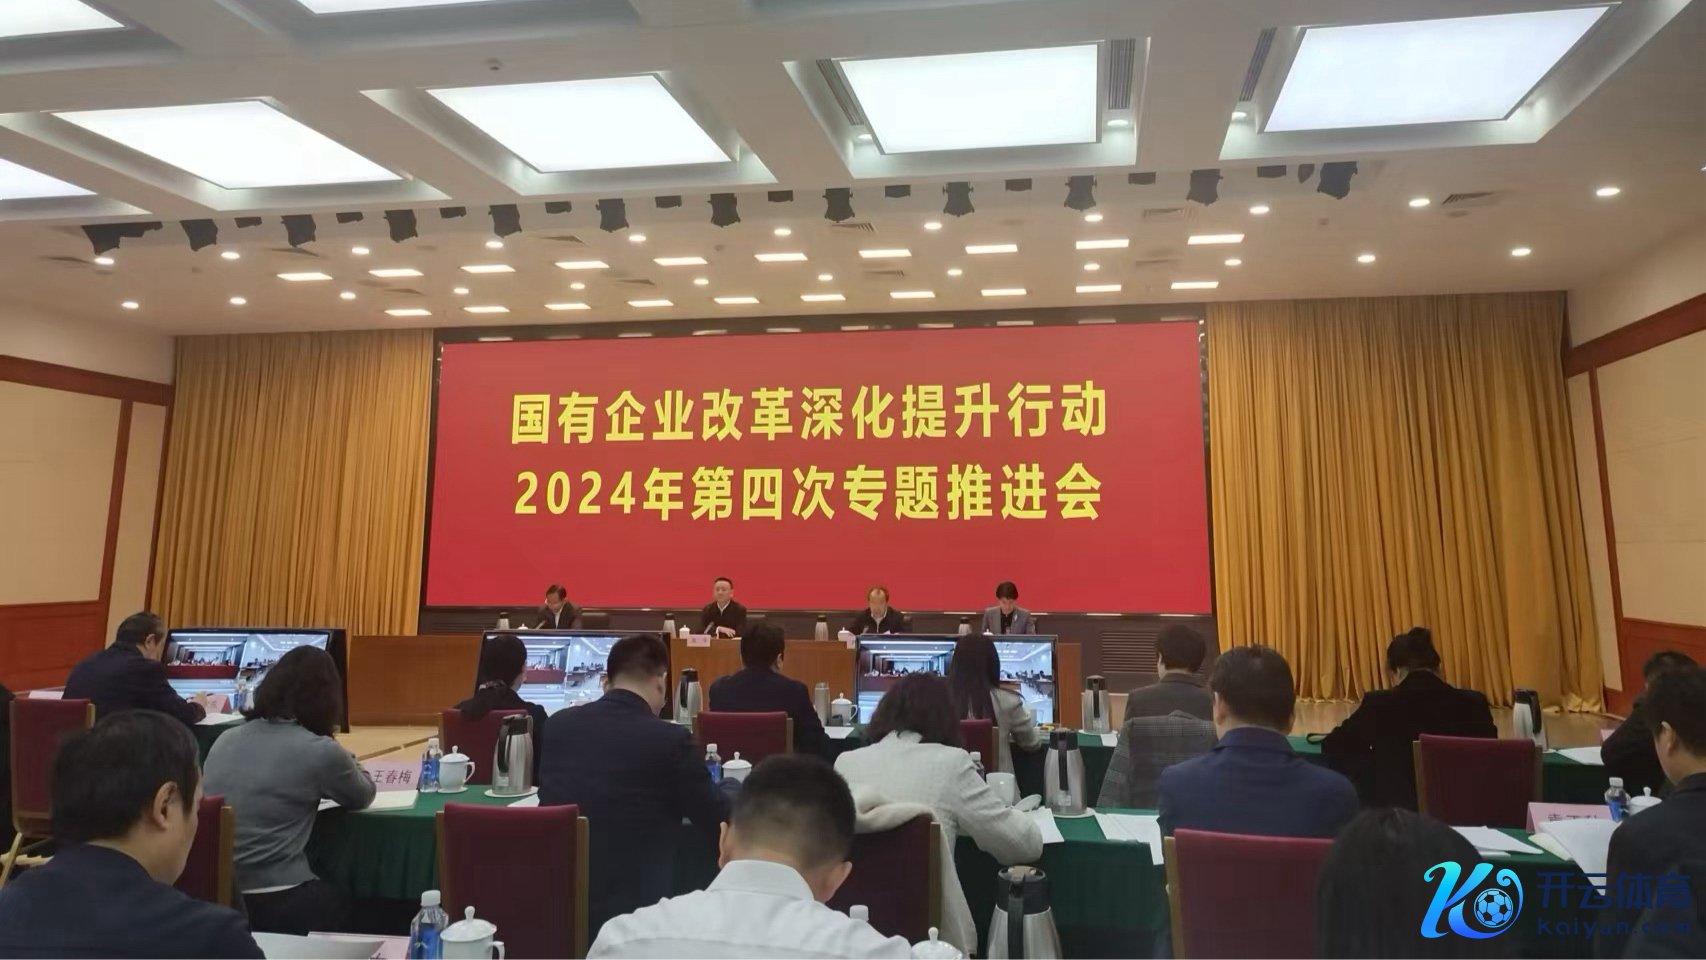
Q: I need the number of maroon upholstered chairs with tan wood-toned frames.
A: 9